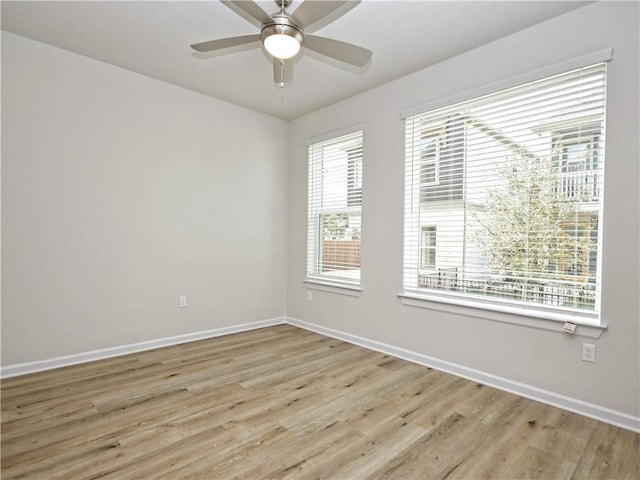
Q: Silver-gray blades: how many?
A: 5